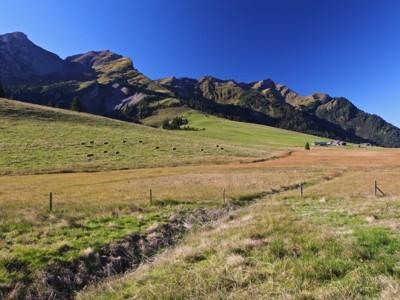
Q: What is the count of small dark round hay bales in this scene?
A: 13